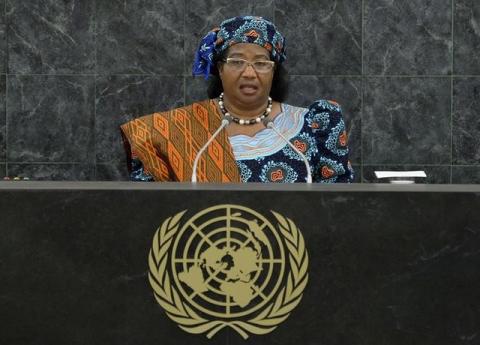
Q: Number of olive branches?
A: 2